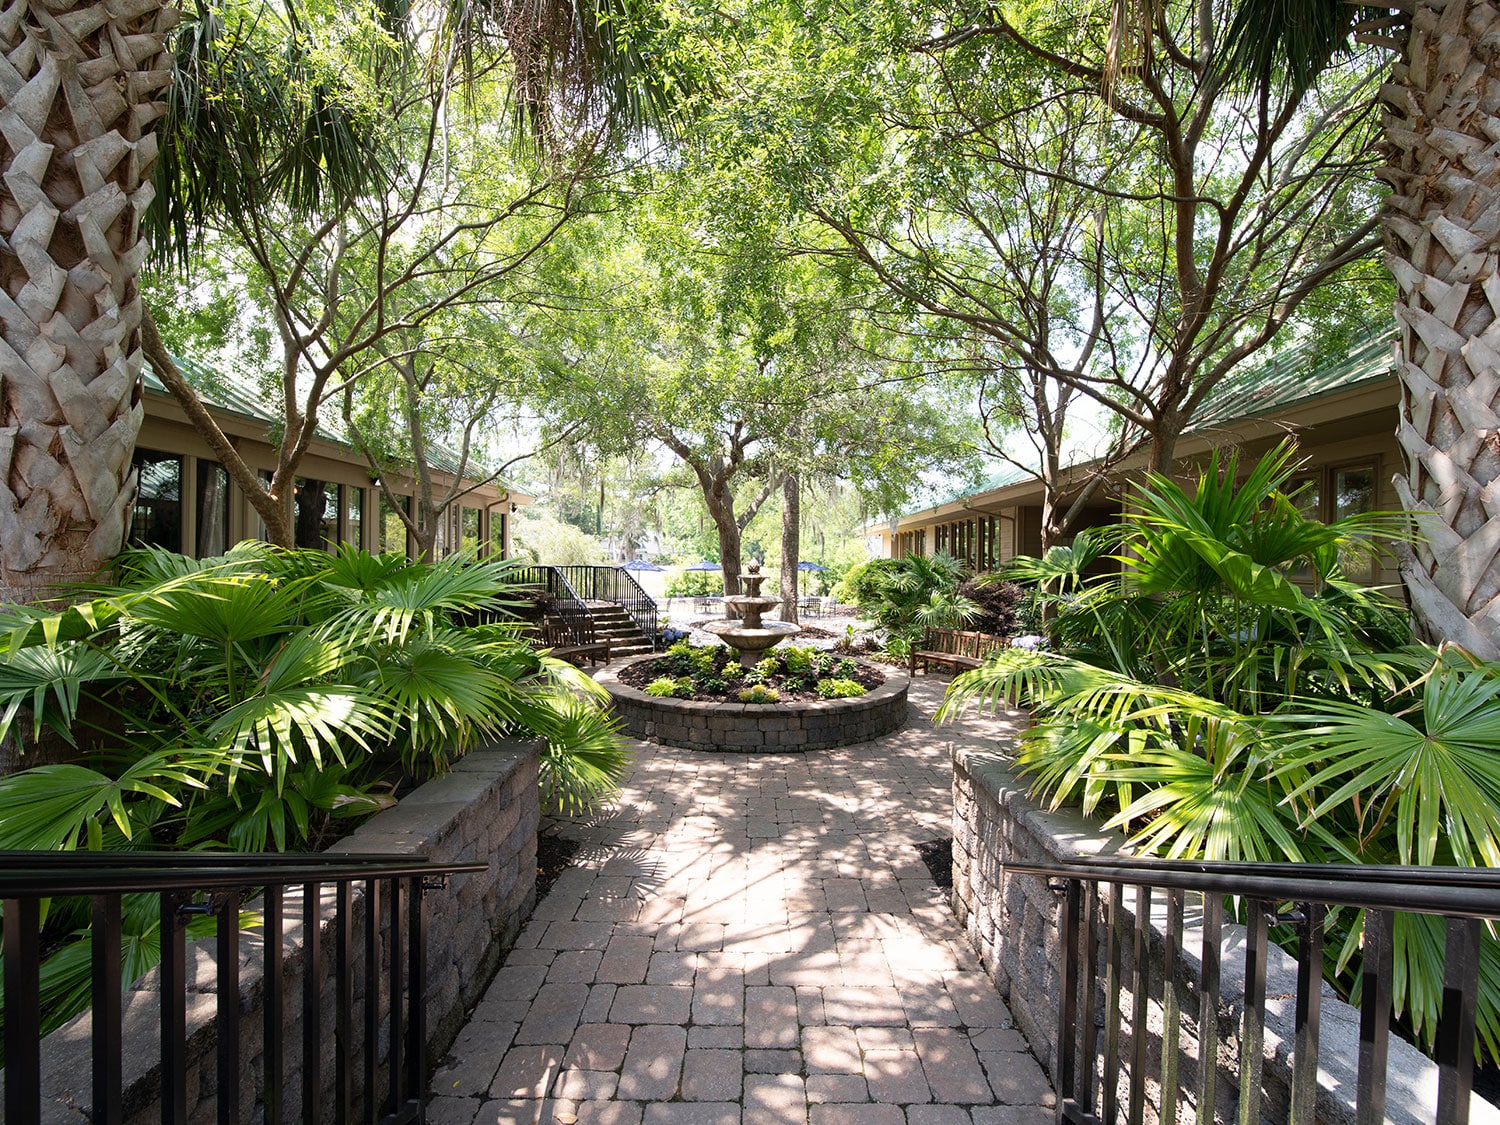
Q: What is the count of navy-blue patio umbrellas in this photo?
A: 3